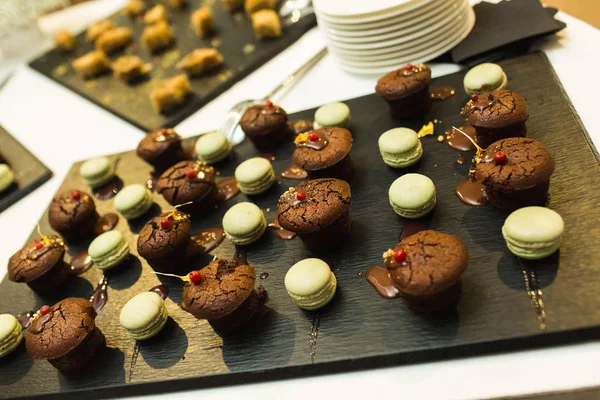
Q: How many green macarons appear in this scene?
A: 15